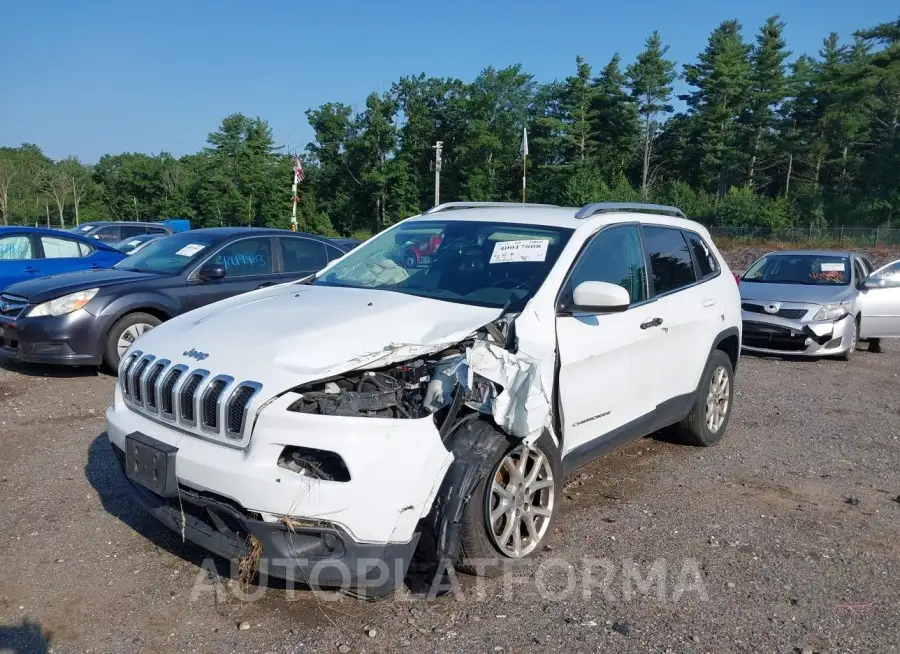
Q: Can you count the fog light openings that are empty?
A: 1